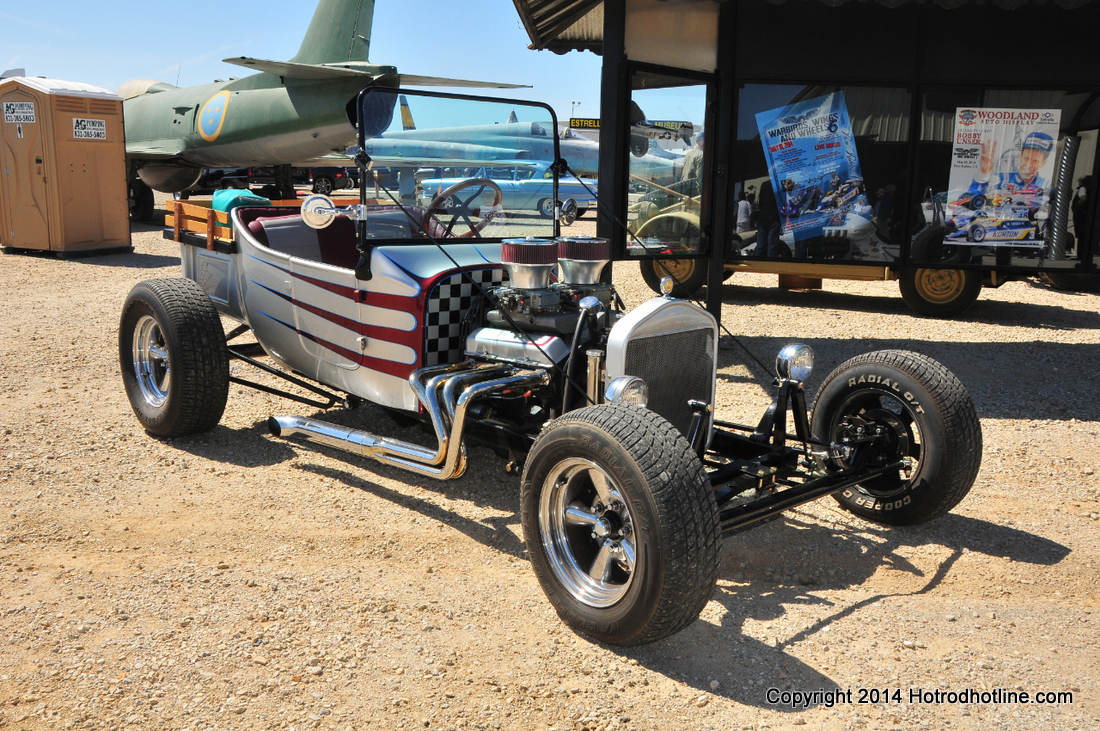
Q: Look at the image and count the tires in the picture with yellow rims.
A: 2